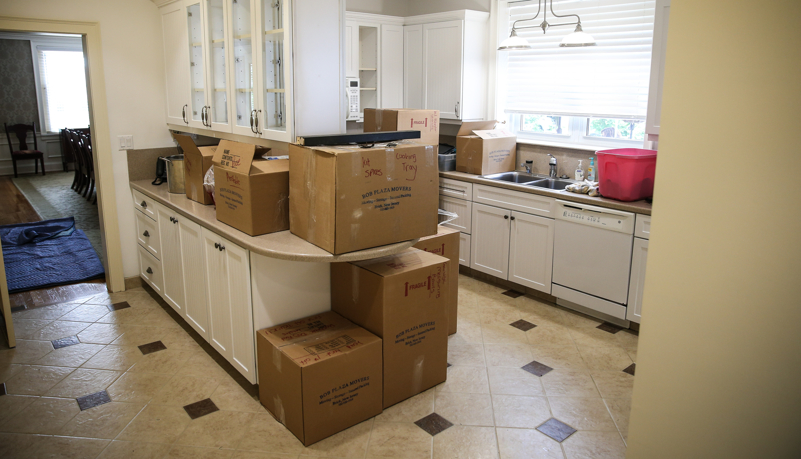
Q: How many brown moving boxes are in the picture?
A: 8